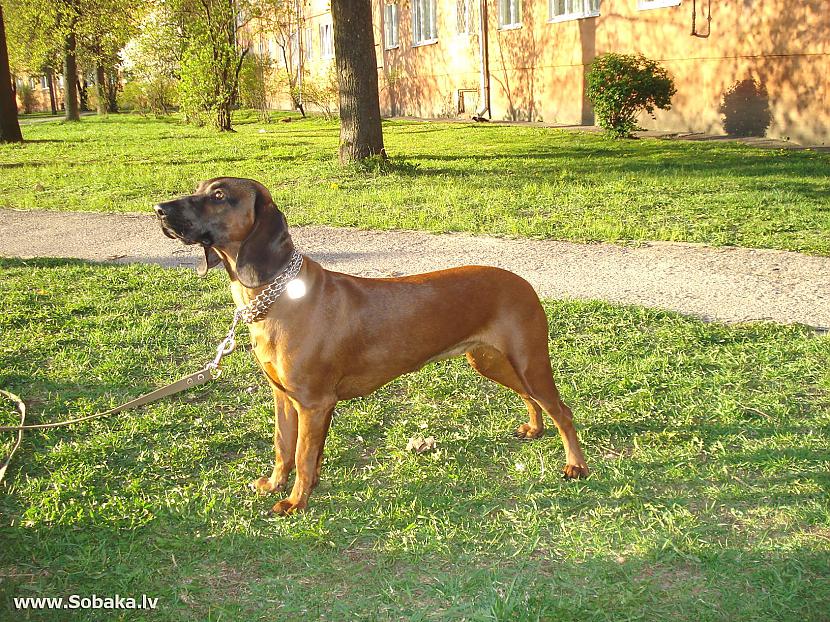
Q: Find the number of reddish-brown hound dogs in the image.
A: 1